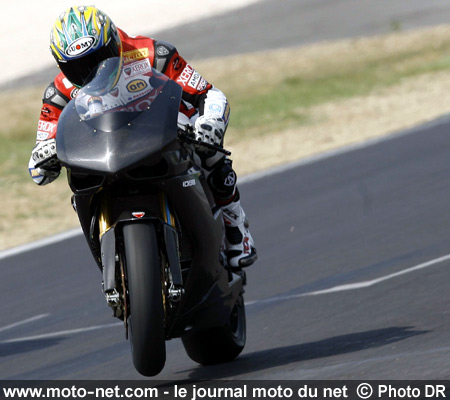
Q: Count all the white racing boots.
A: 1